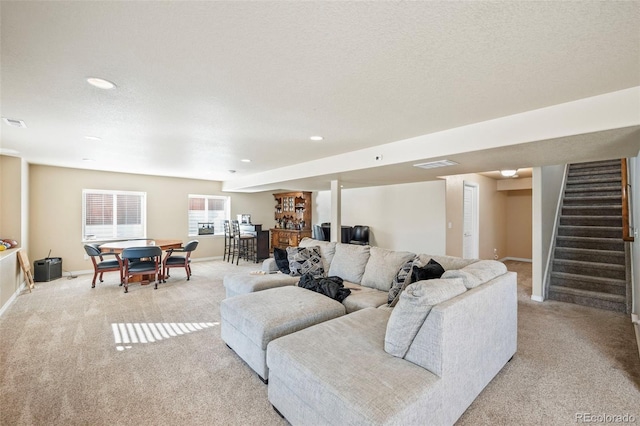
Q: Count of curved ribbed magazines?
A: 0